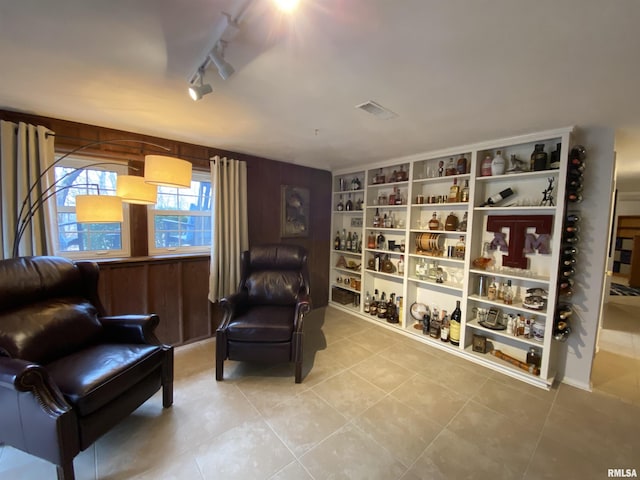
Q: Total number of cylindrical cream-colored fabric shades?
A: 3